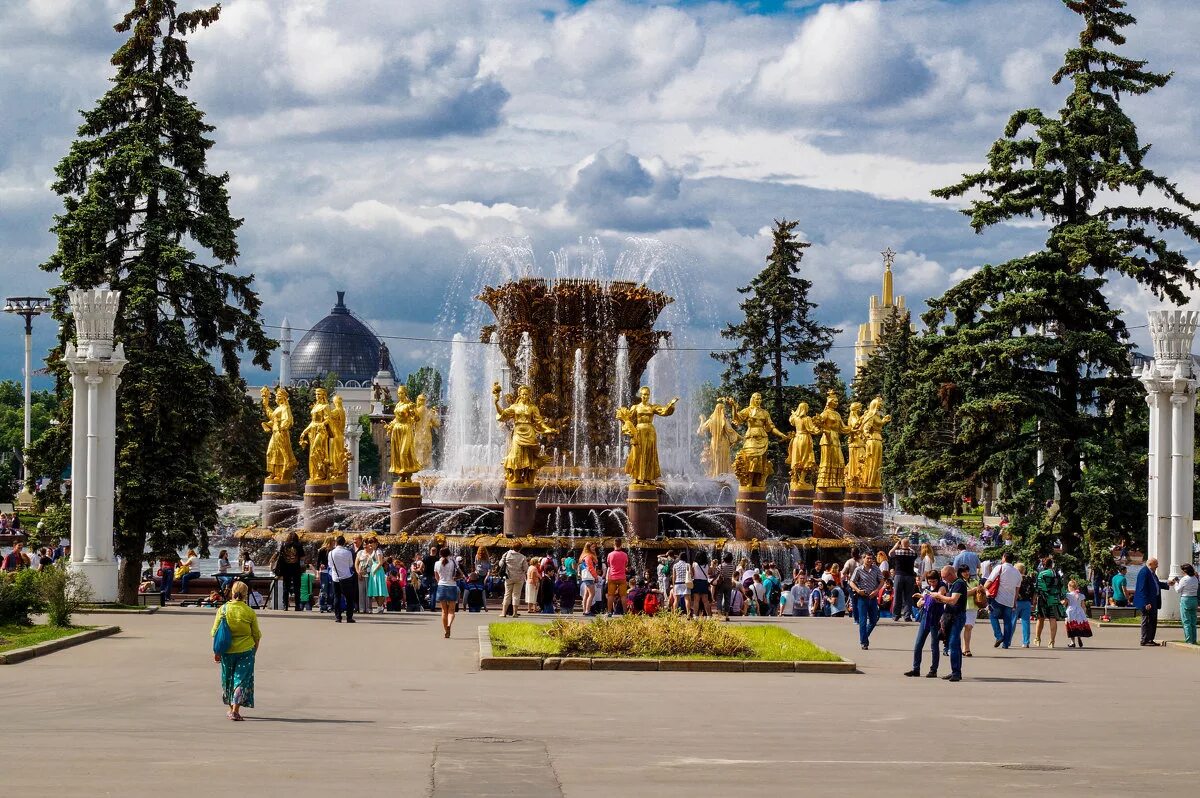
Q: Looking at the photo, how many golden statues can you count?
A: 13